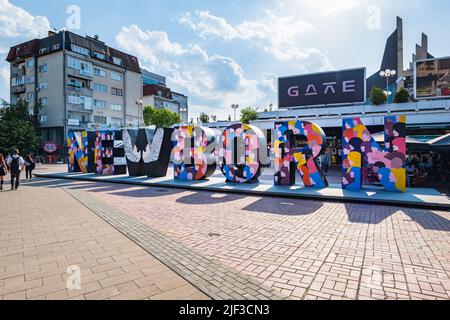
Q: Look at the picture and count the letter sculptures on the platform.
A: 7